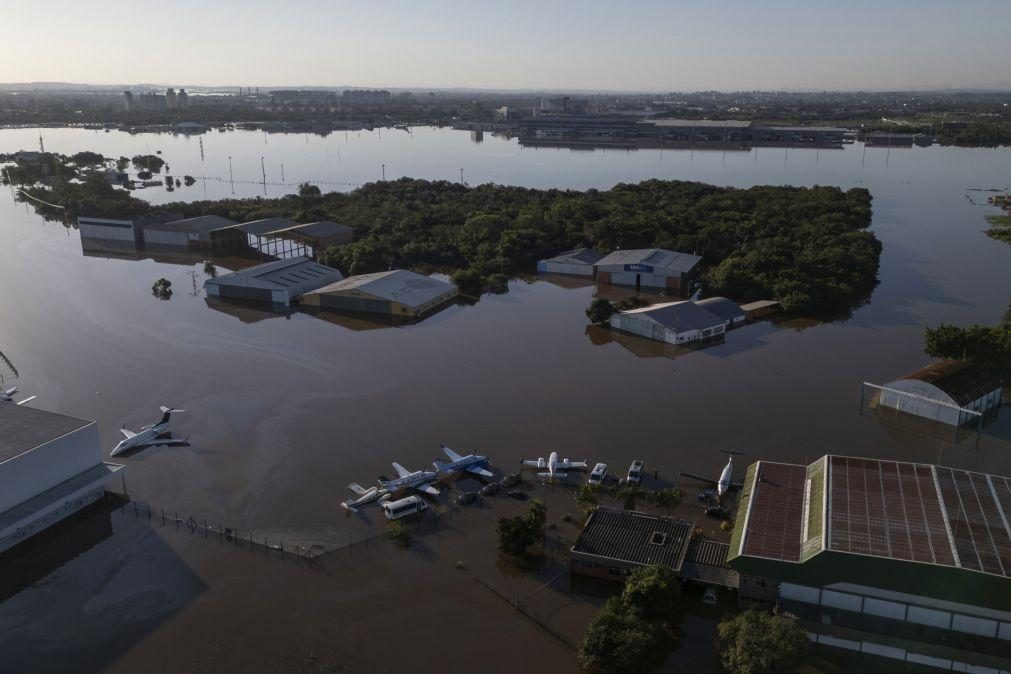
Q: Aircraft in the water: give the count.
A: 7